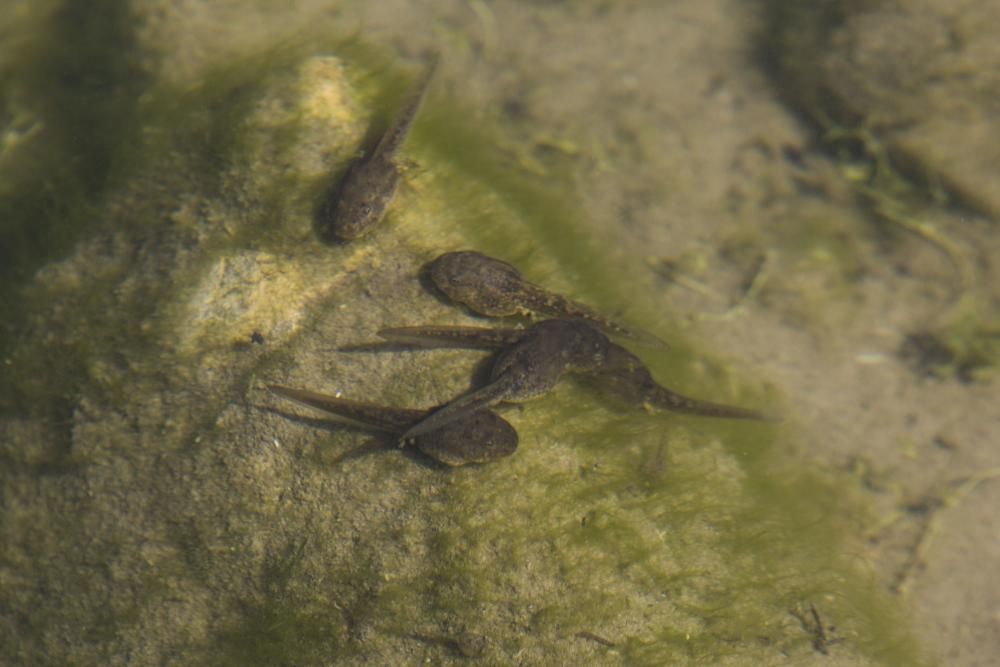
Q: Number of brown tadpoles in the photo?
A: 6